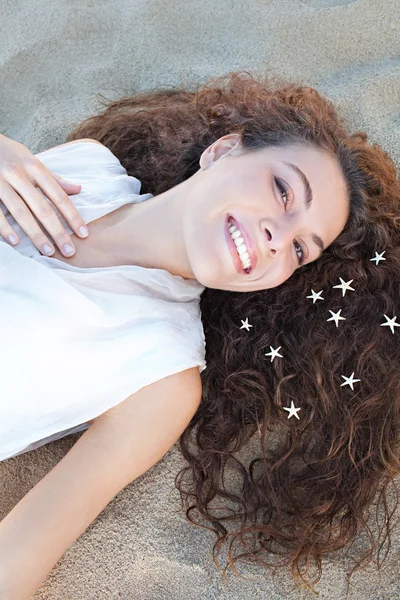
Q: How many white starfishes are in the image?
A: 9